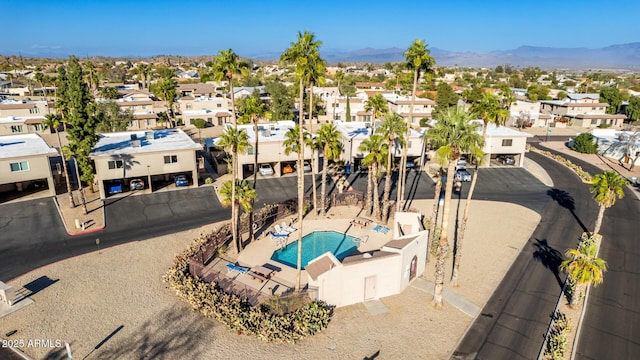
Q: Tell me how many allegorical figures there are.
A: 0